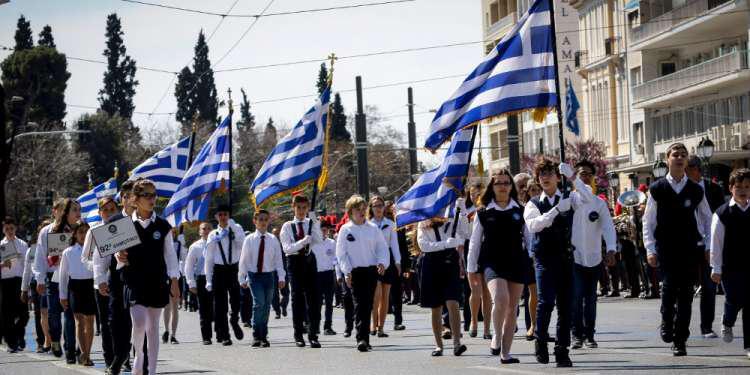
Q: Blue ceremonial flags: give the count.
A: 6